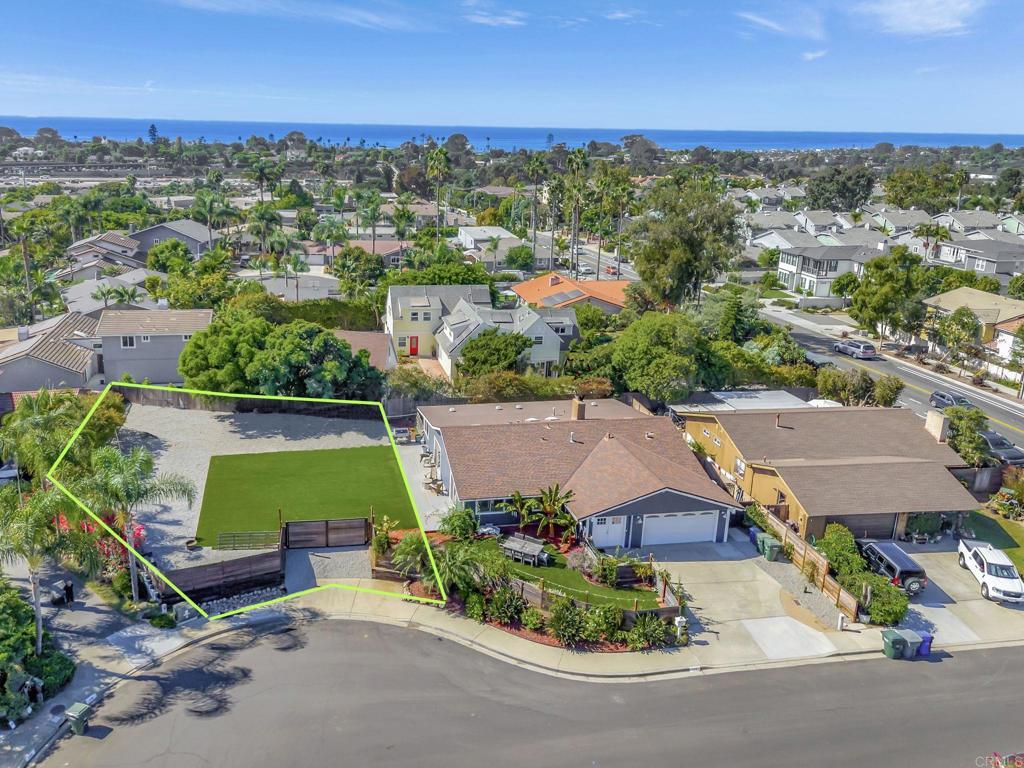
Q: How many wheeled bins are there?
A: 7